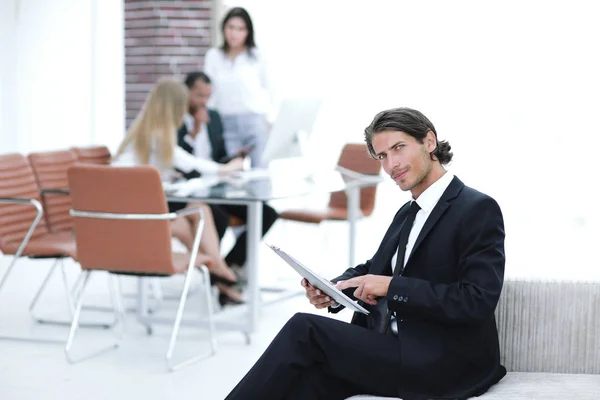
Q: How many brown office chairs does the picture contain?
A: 5